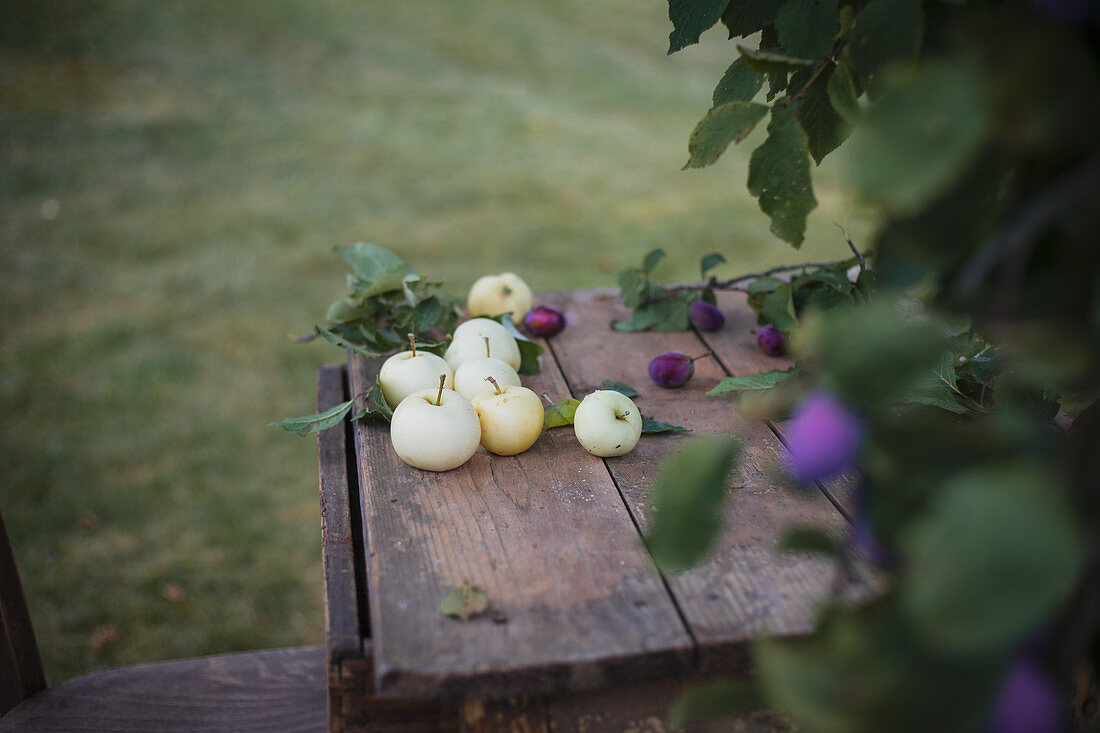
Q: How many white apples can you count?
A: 7